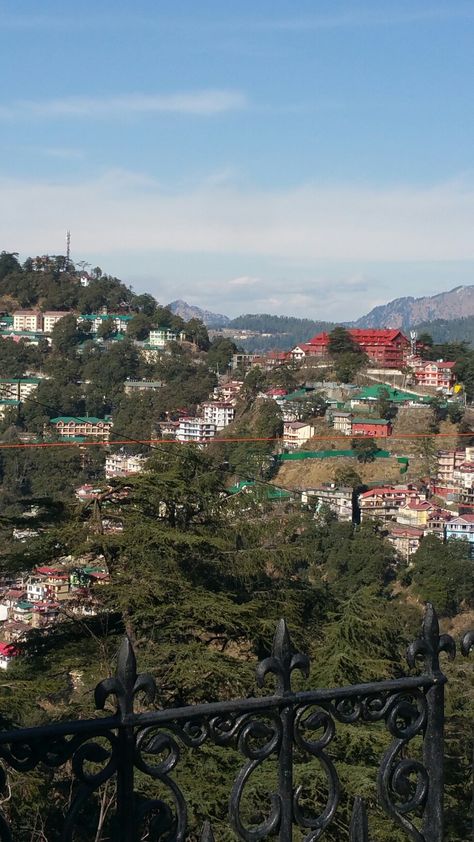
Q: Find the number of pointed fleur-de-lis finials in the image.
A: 3